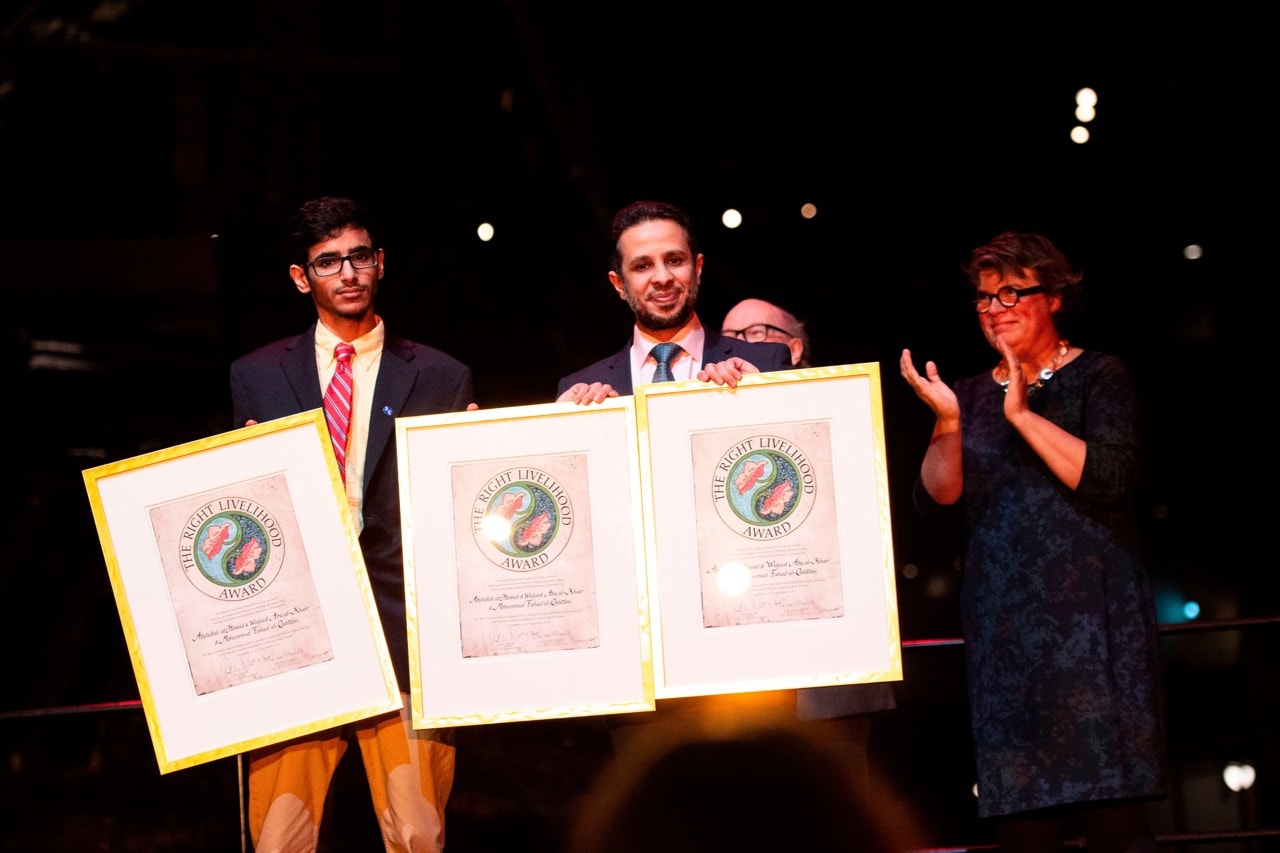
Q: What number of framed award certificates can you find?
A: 3